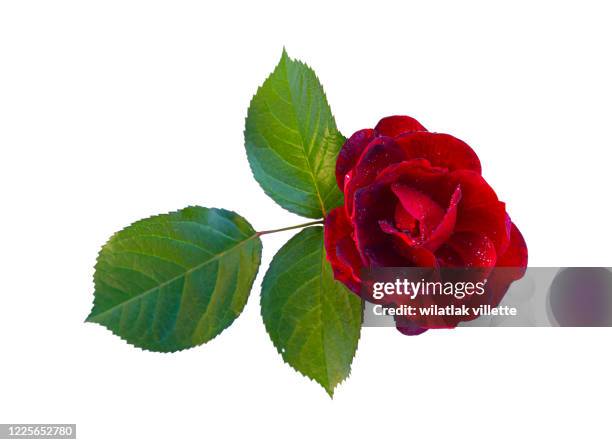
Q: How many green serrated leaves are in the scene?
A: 3